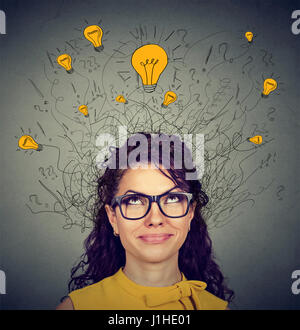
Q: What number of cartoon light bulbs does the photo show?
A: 10